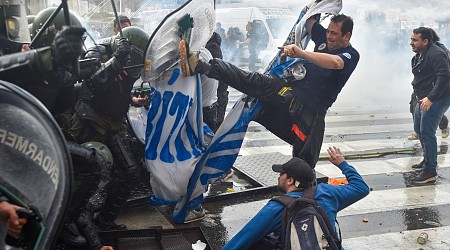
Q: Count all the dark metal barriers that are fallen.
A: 2